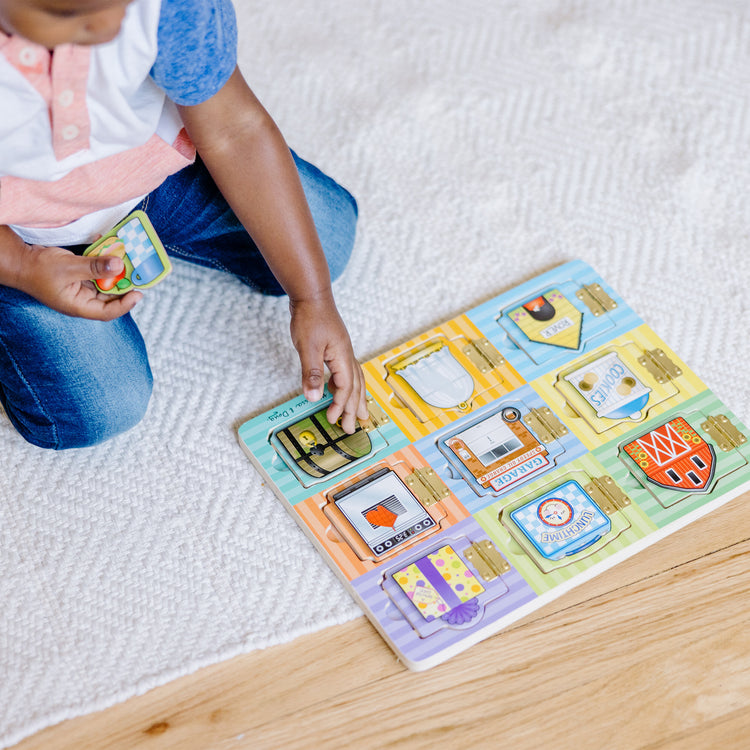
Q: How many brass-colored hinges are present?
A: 9